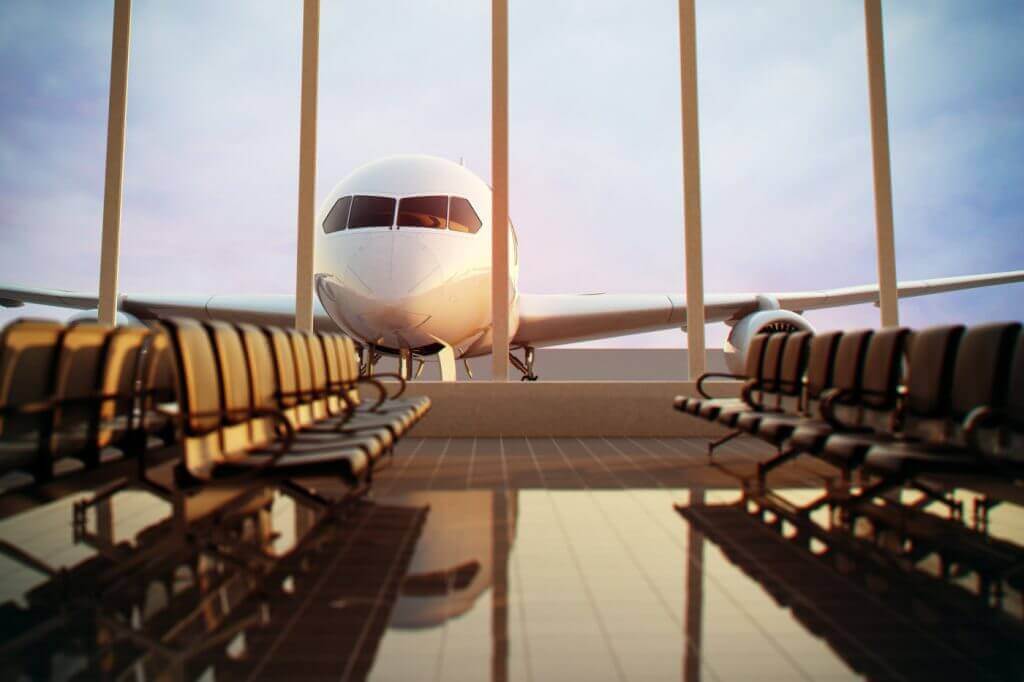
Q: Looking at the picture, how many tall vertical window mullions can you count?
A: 5